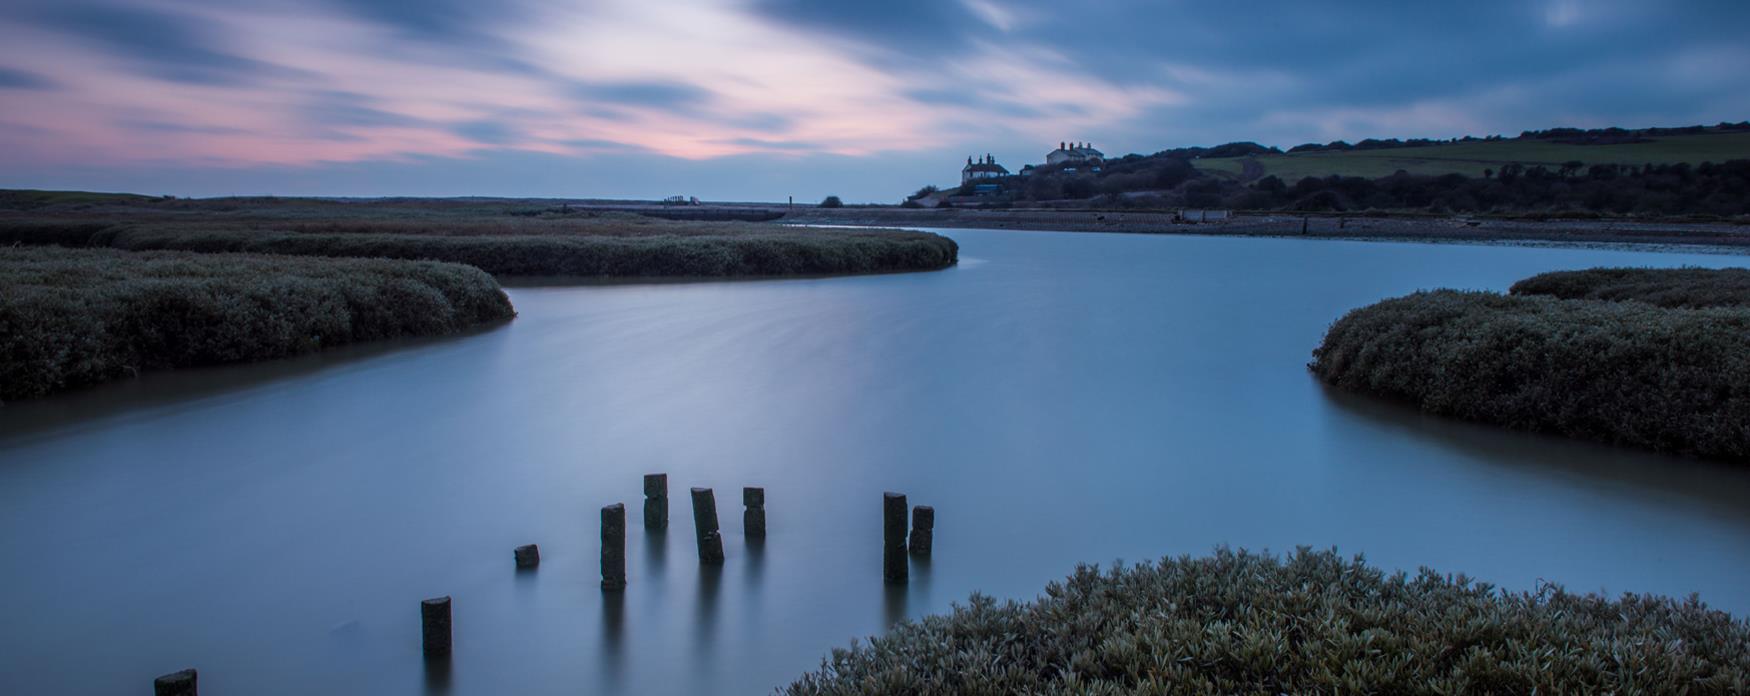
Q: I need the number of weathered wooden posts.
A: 9